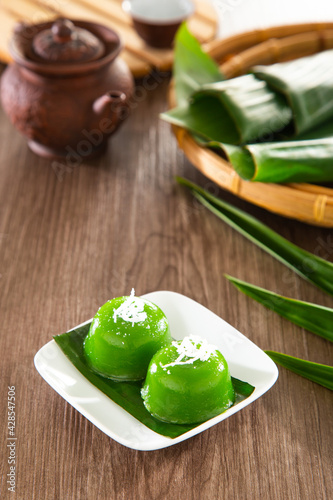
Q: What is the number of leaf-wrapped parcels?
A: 3